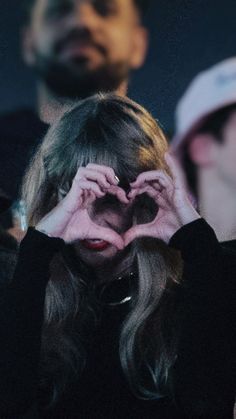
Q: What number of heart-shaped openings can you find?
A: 1